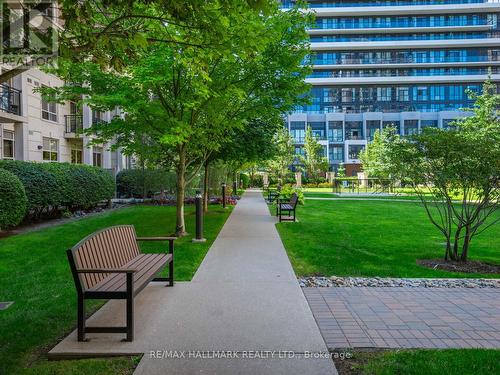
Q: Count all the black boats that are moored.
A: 0